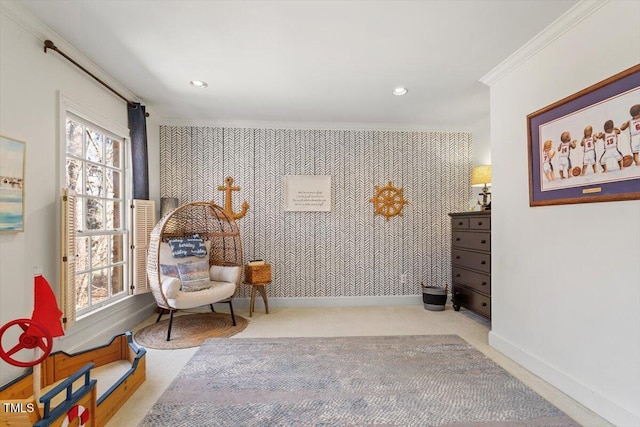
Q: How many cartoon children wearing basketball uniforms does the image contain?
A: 5